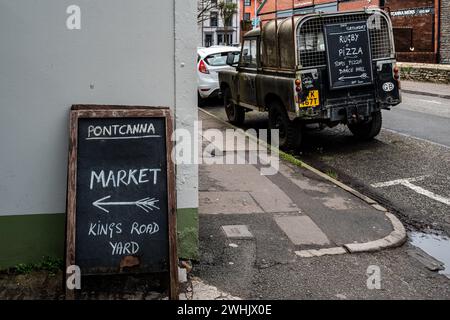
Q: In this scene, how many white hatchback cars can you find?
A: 1